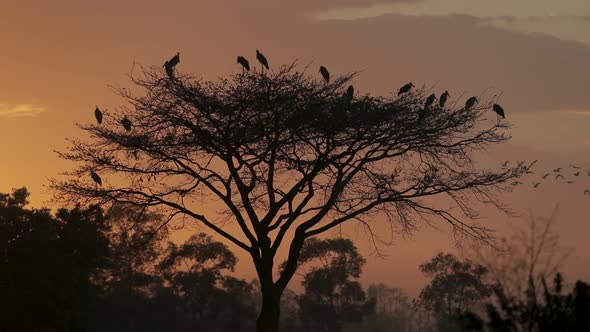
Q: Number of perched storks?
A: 14